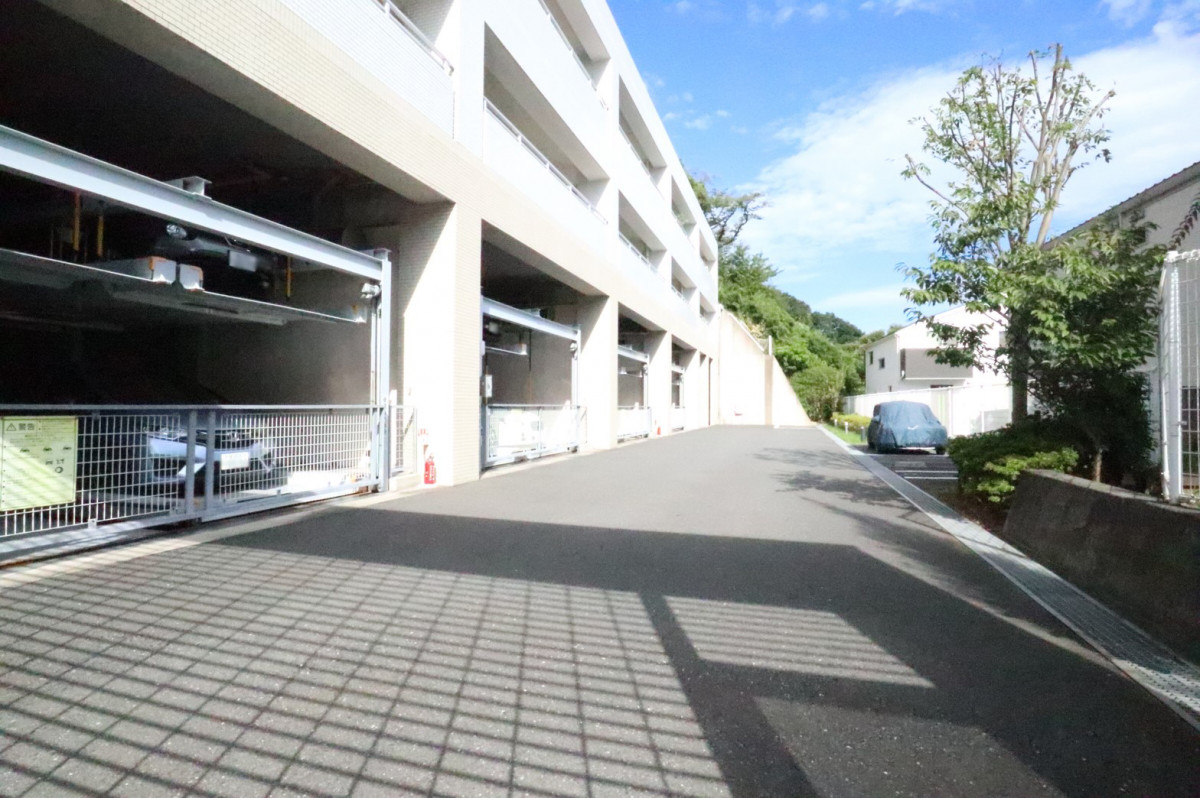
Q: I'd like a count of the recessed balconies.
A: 9